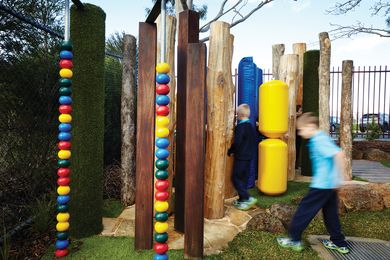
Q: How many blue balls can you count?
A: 11